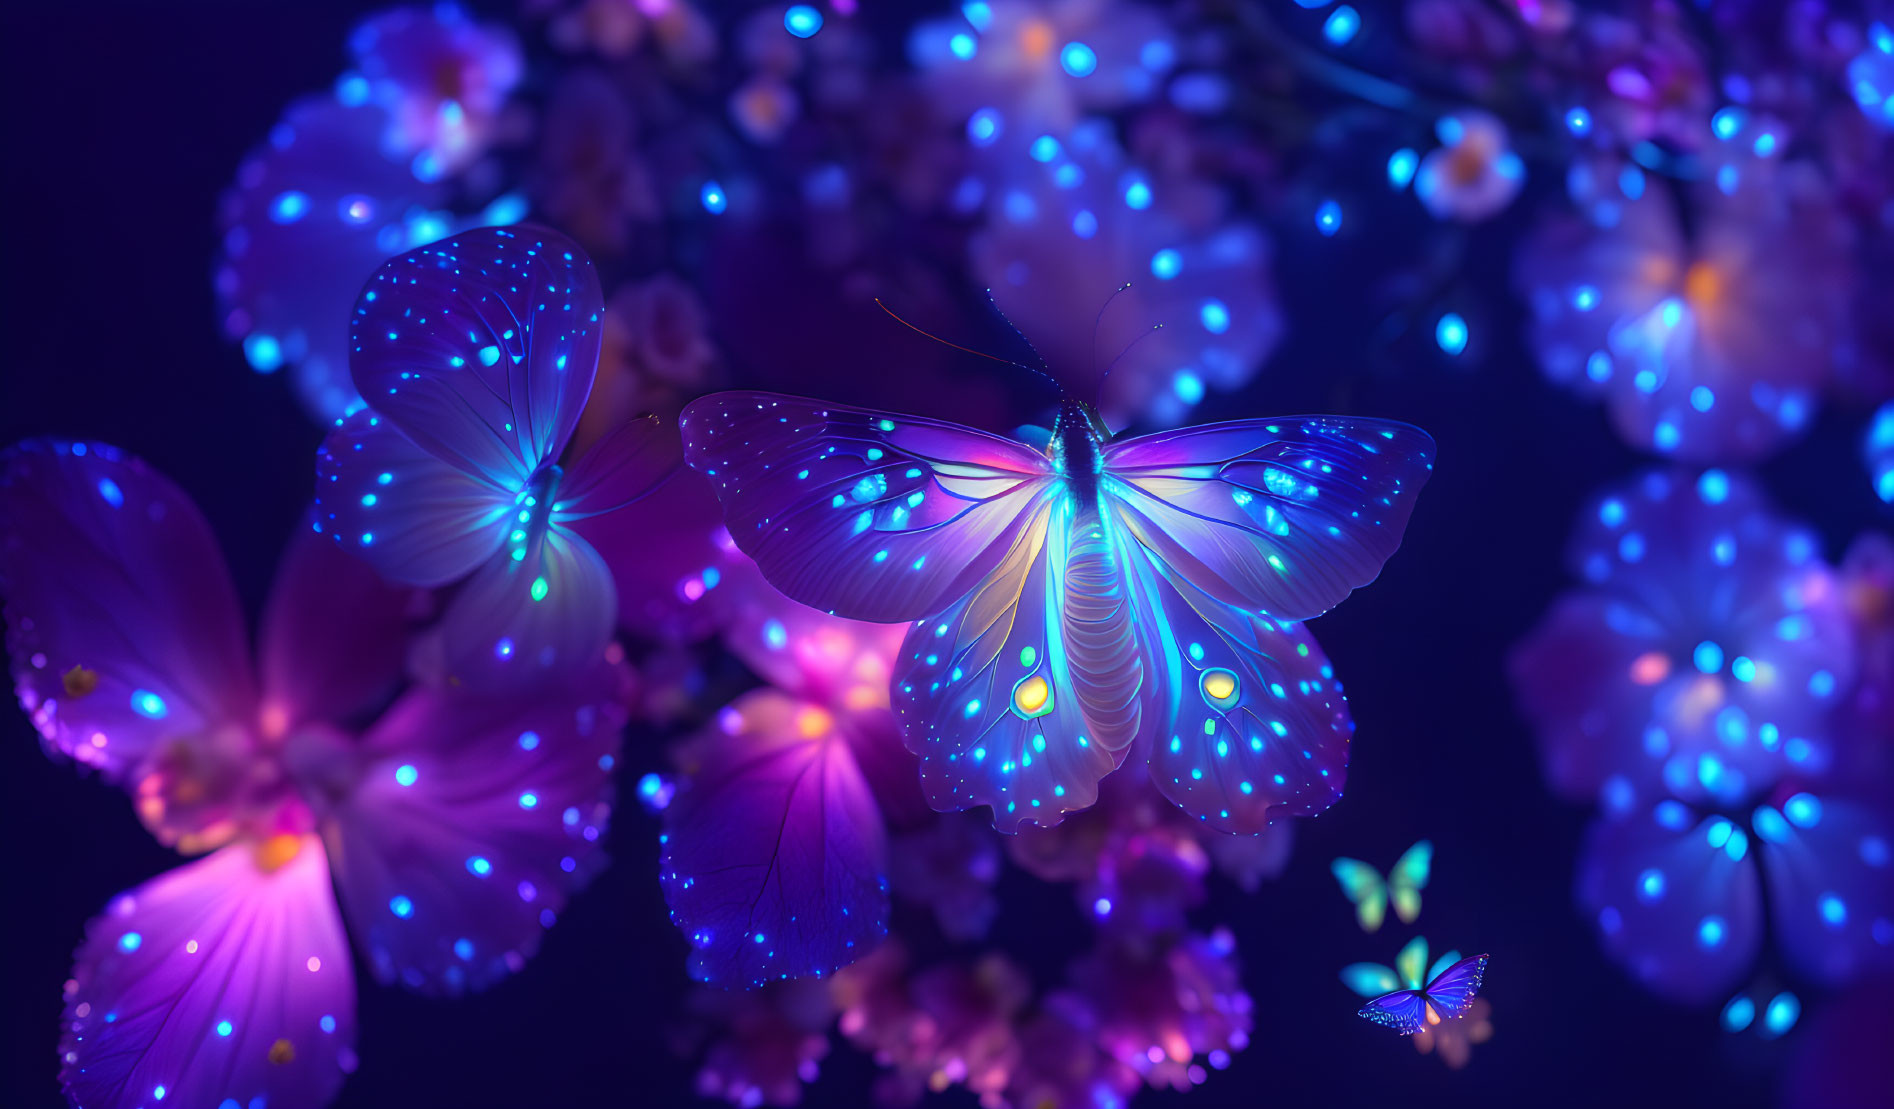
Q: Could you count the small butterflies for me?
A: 2